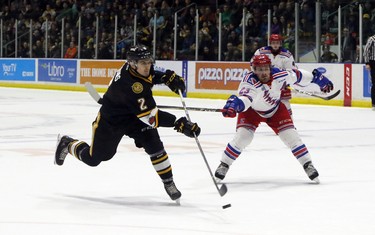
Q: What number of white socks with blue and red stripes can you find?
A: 2